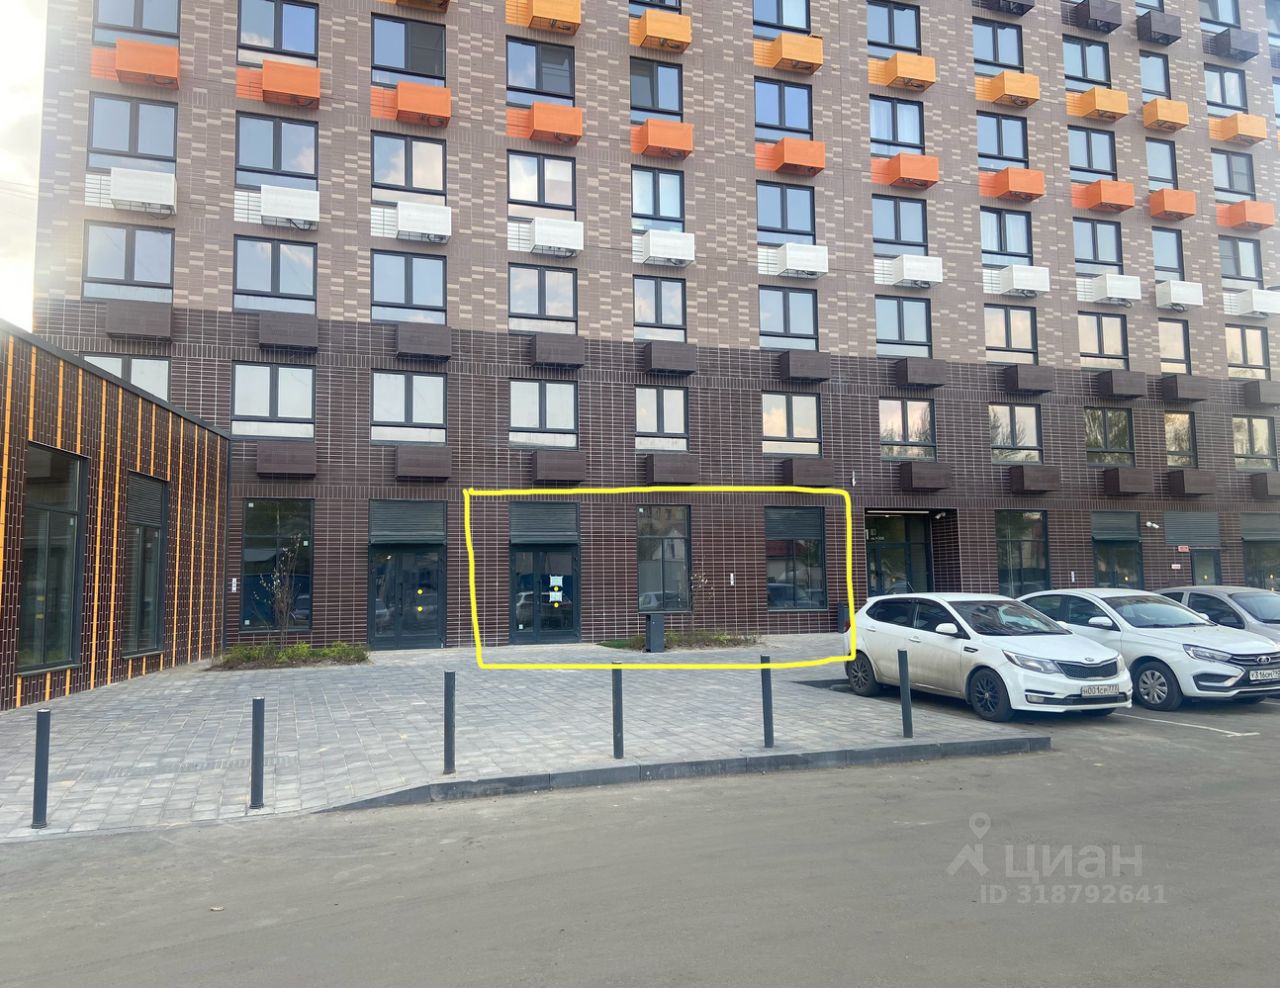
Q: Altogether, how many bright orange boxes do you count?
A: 11